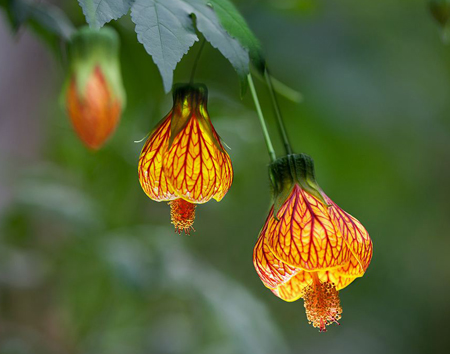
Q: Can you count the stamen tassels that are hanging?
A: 2